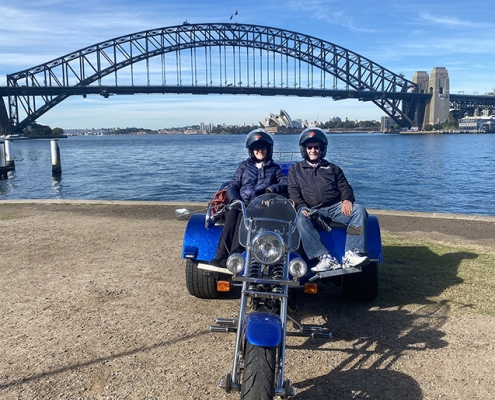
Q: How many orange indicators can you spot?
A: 2